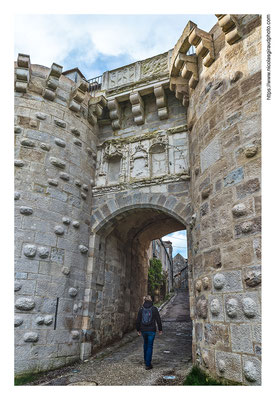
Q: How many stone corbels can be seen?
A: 11